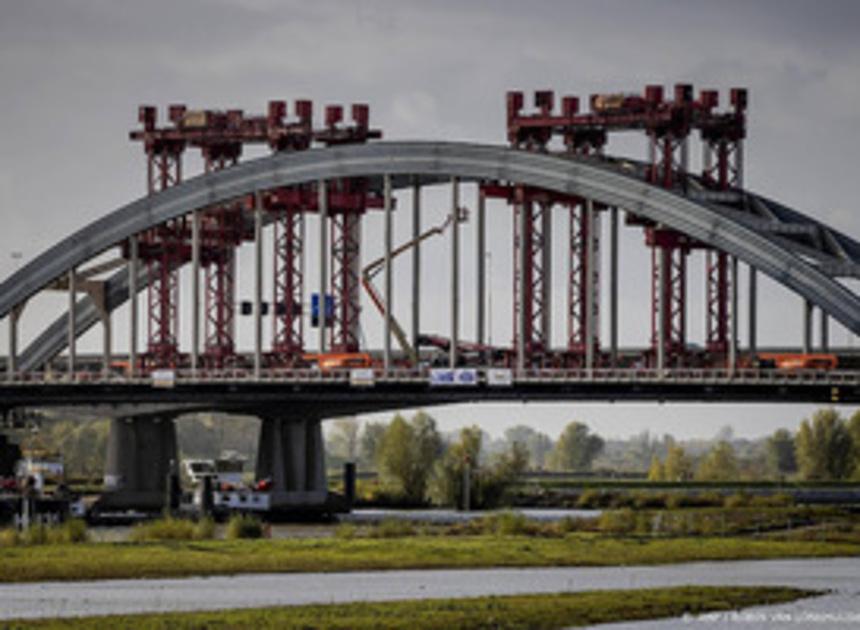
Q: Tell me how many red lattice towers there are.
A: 8